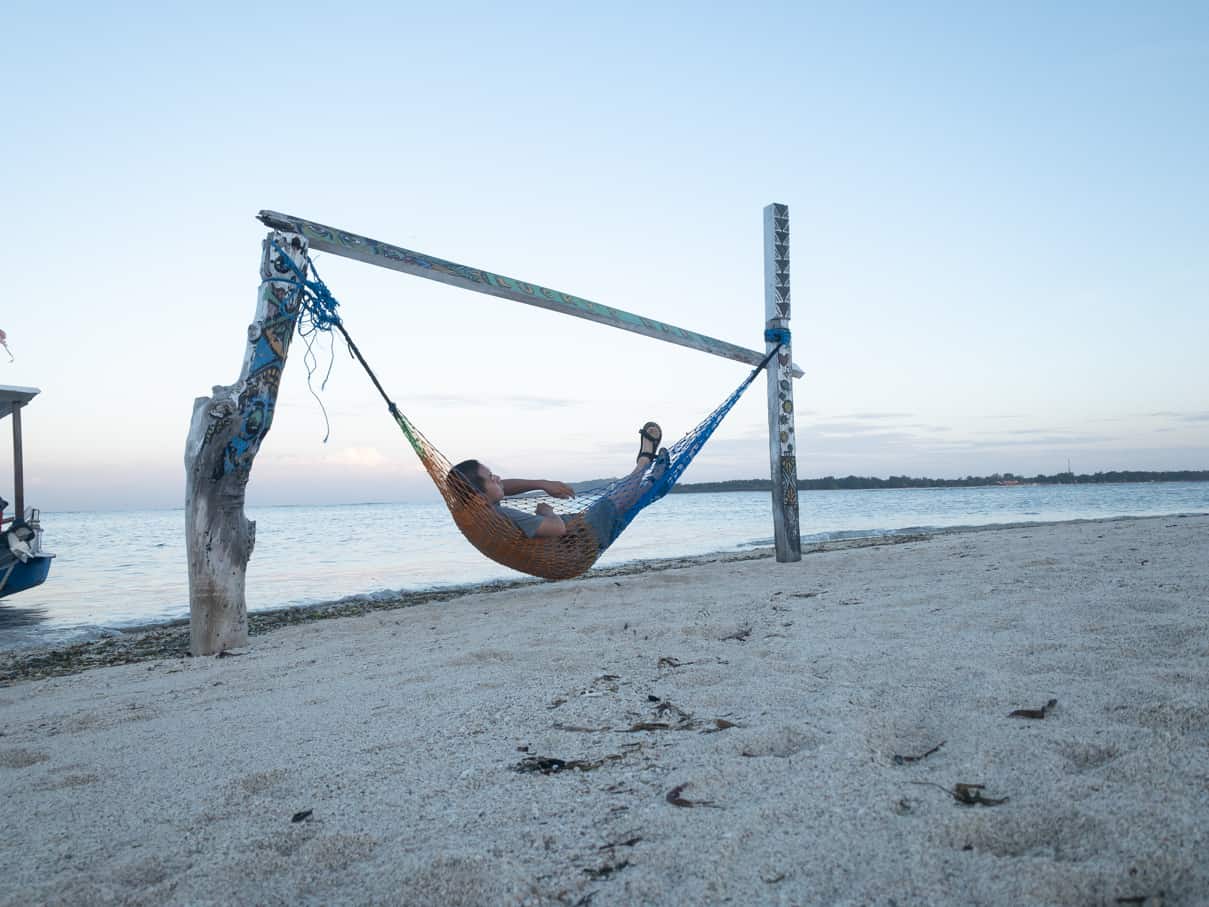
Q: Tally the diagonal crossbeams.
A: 1